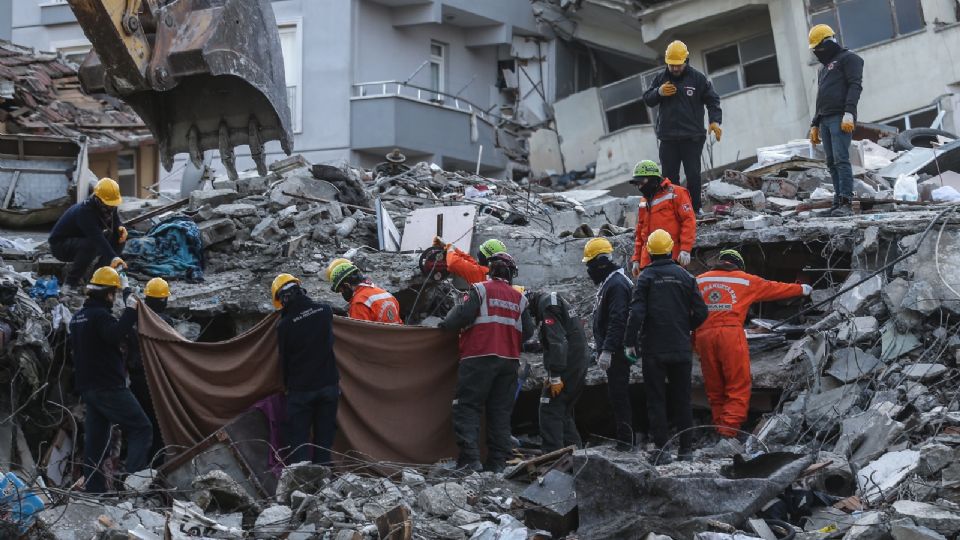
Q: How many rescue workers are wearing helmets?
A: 14